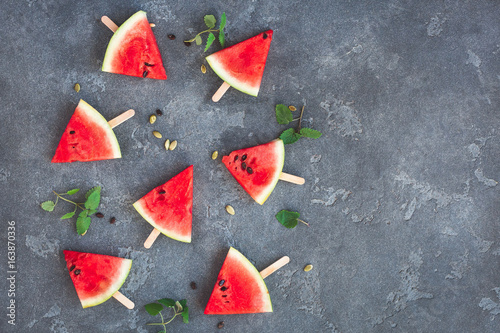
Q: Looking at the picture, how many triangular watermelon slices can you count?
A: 7